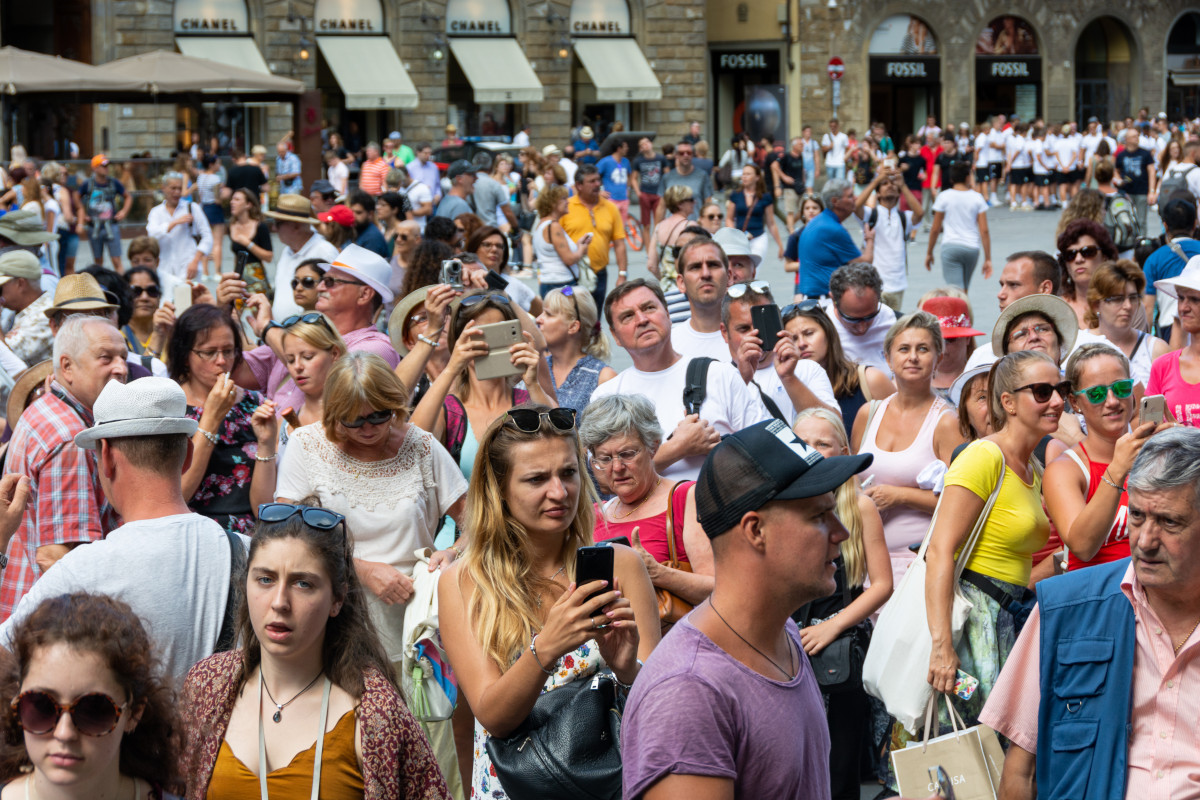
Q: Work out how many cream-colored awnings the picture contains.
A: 4